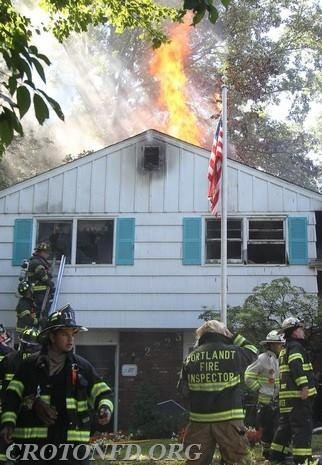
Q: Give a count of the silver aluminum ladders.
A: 1